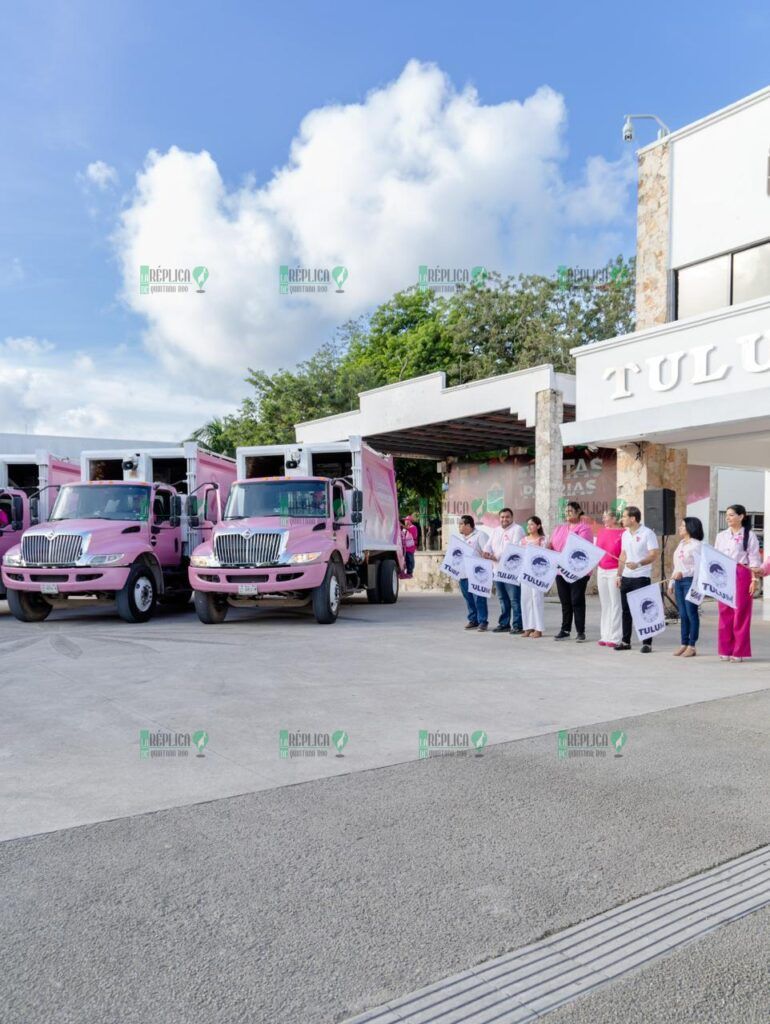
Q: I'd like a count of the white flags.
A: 8